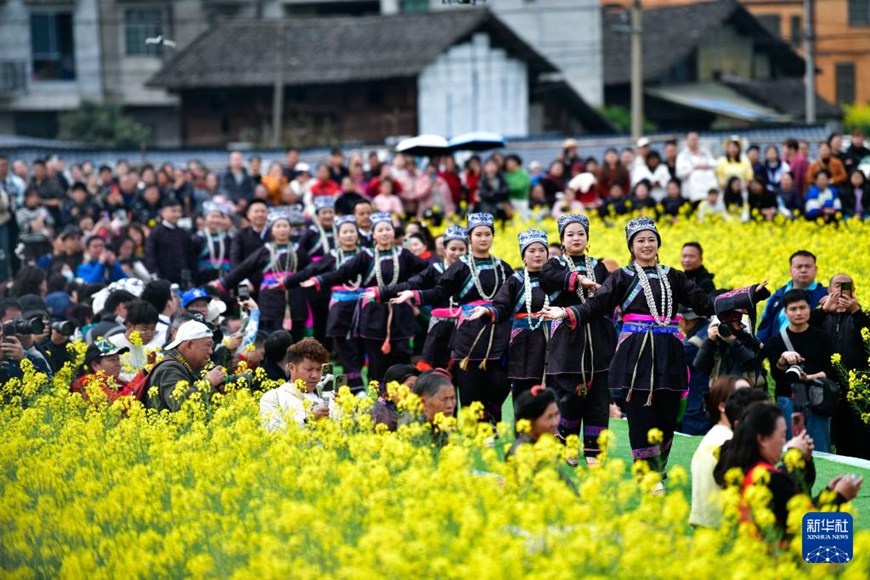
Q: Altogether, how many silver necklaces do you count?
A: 10